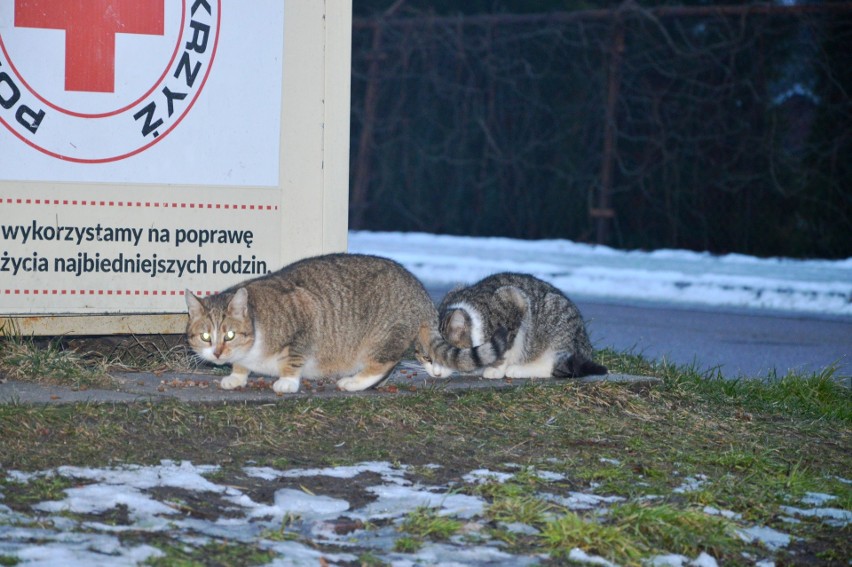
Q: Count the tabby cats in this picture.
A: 2